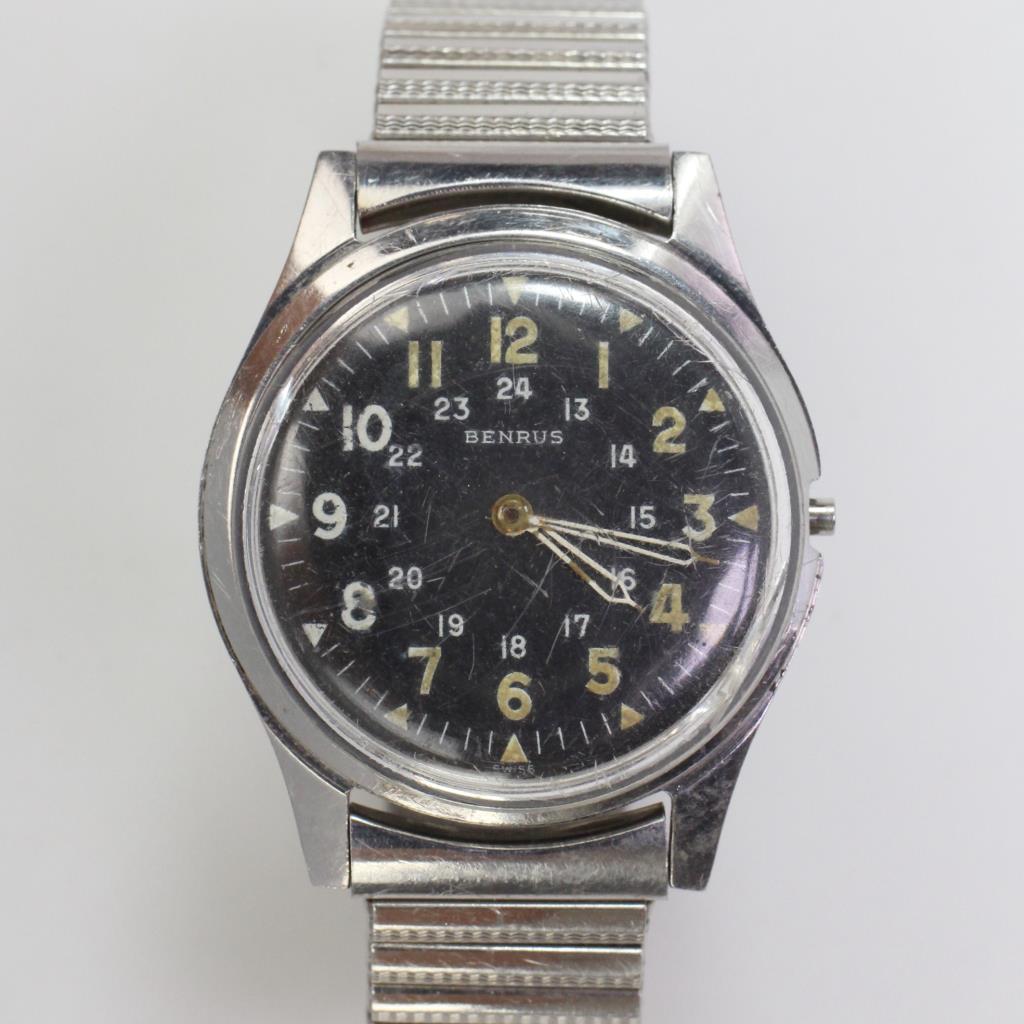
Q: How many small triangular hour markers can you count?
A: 12